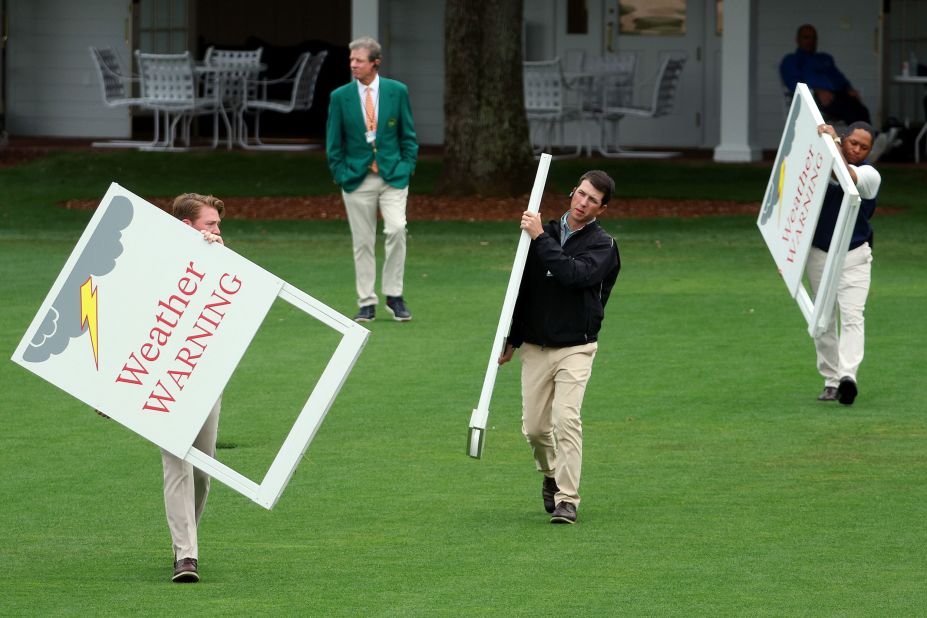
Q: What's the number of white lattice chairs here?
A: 7